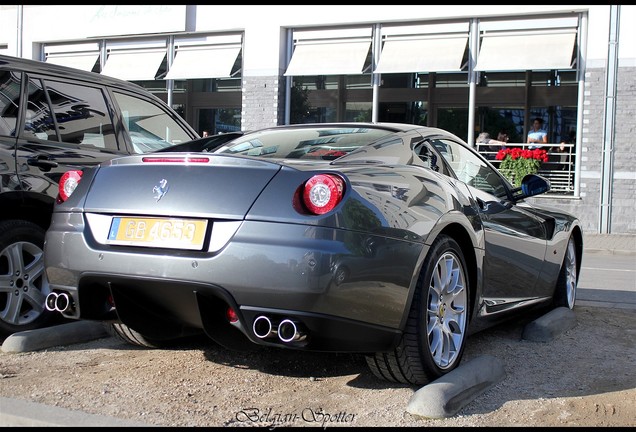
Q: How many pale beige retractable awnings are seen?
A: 6